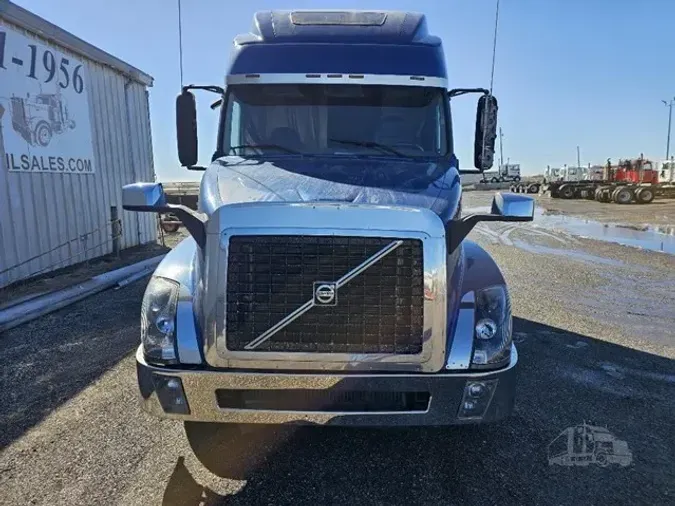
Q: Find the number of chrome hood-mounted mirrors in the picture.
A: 2